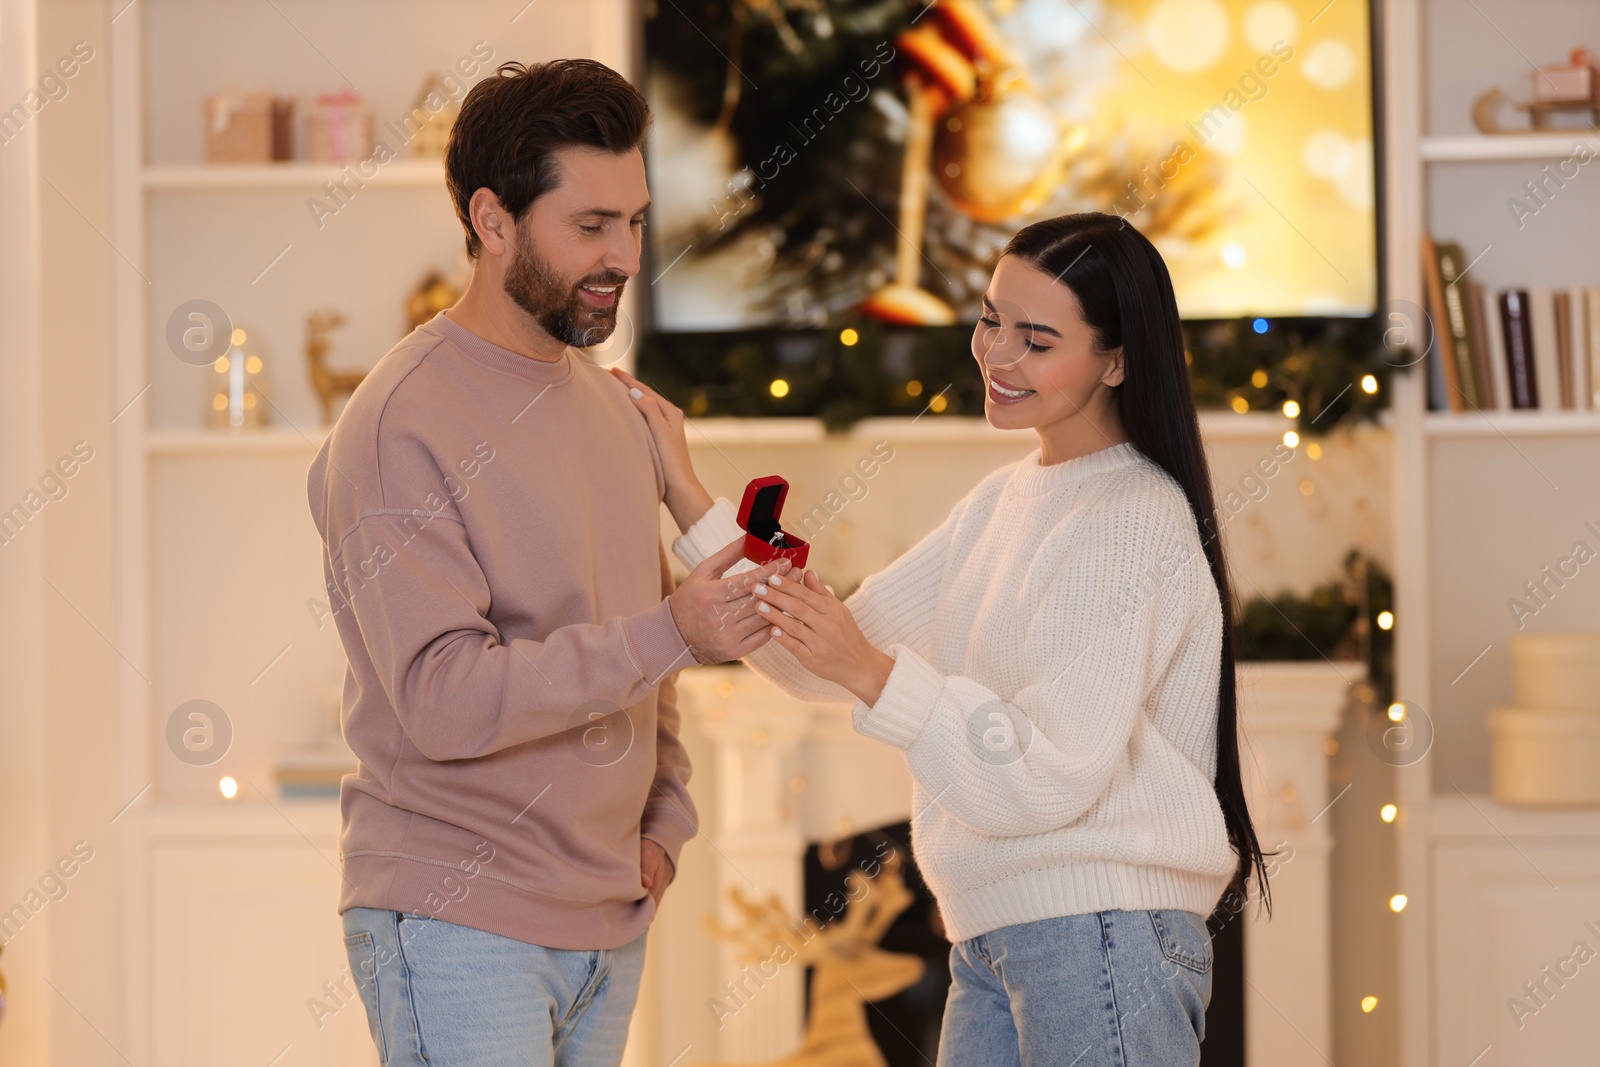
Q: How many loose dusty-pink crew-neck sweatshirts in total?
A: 1